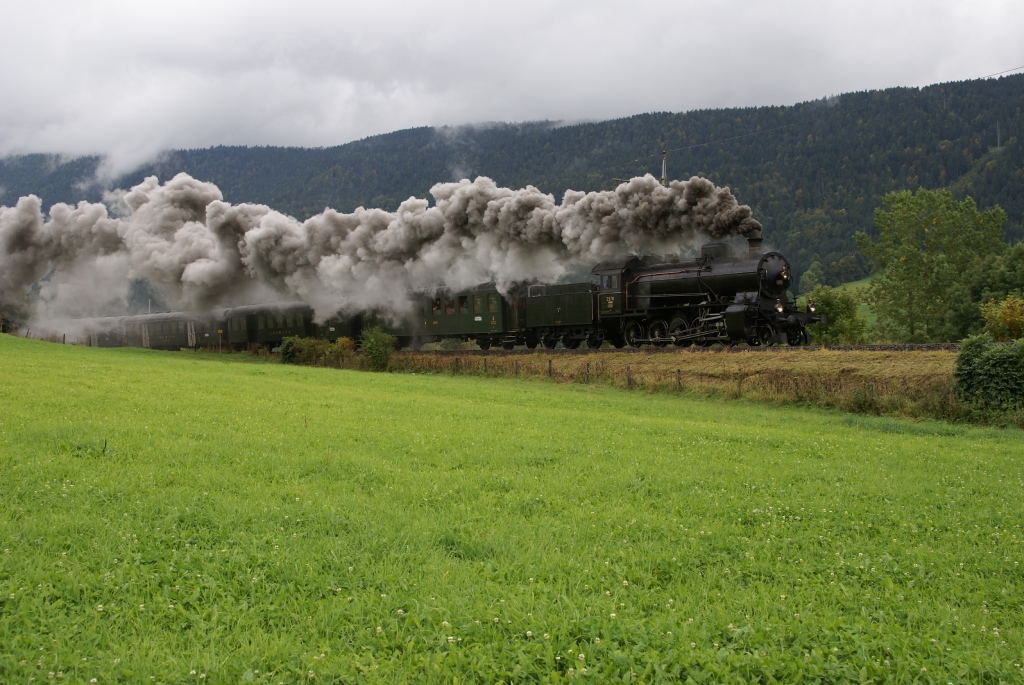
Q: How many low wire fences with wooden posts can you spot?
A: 1